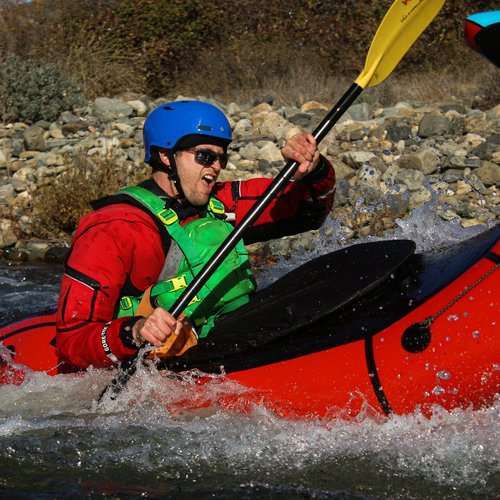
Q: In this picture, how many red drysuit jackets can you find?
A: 1